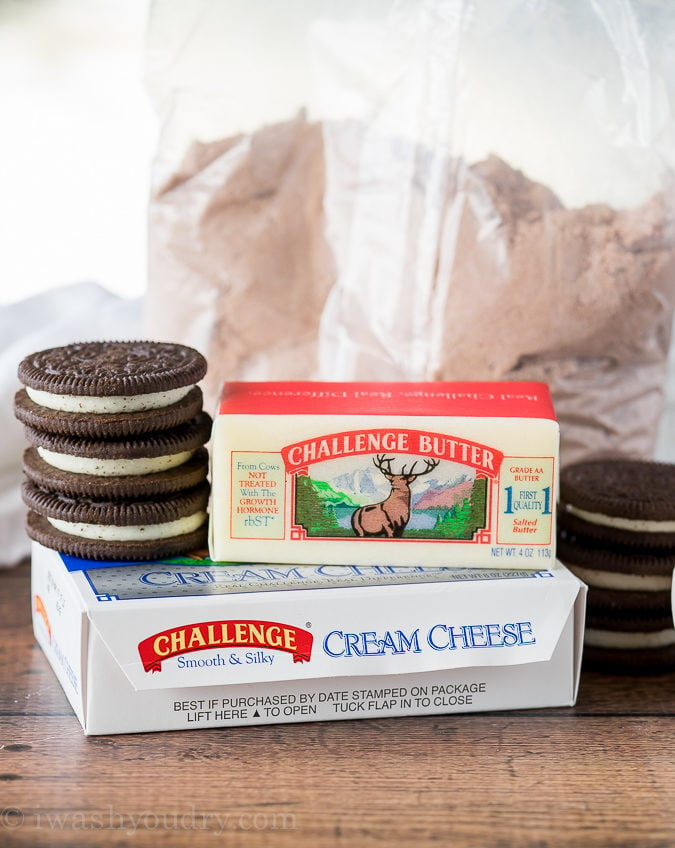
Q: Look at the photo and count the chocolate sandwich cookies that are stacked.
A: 6